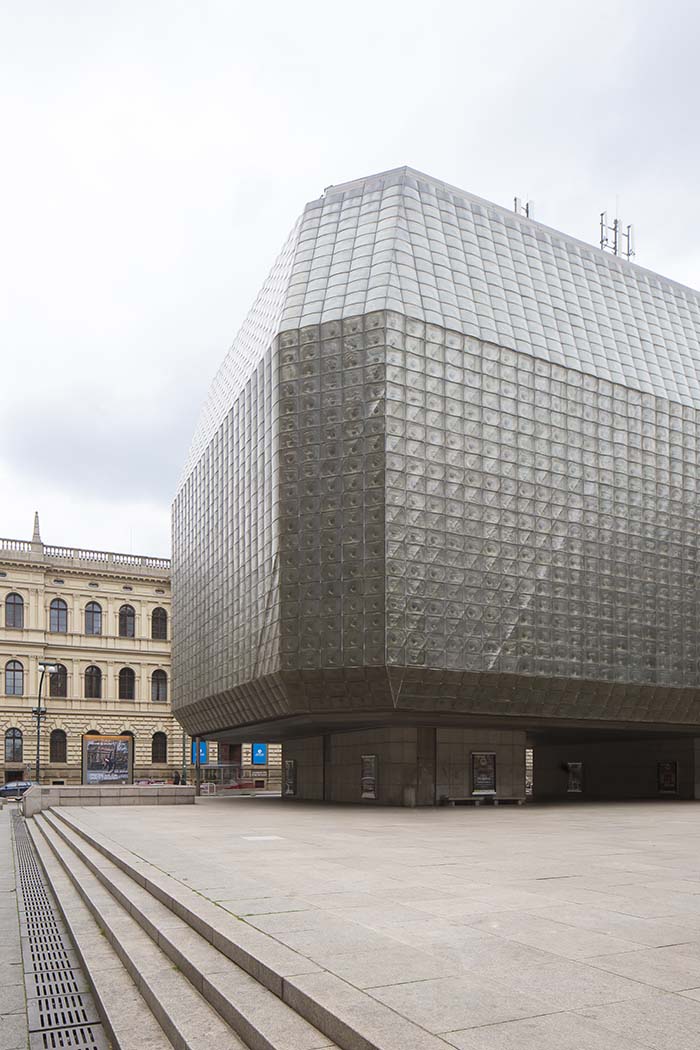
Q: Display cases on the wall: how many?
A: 5